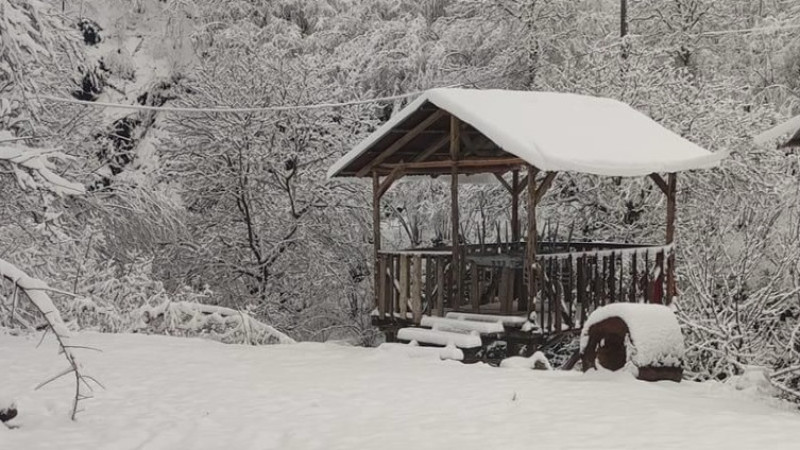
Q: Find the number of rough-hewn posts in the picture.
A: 5